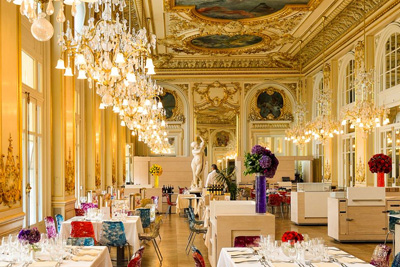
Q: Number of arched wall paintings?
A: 2